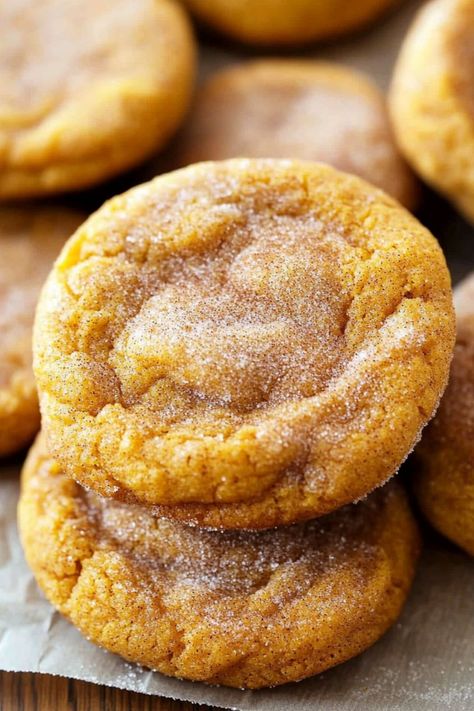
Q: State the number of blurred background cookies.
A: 6